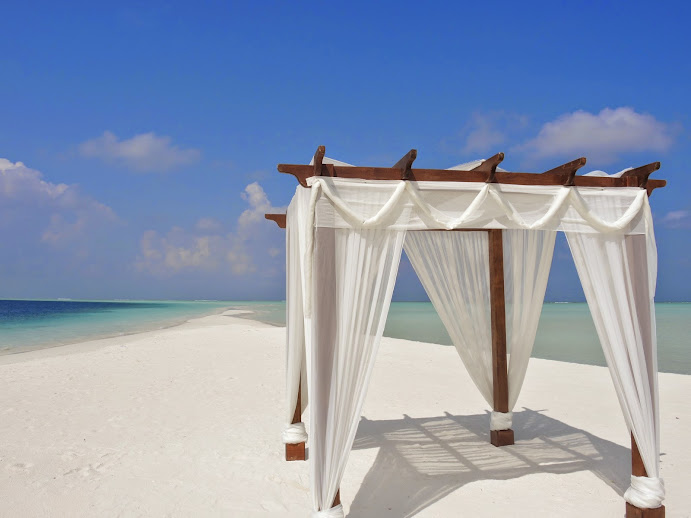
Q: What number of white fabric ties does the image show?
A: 4